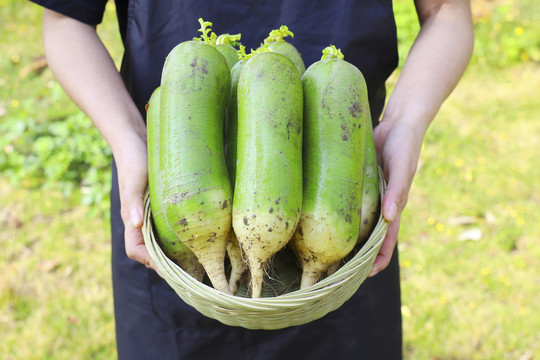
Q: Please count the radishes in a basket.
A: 8